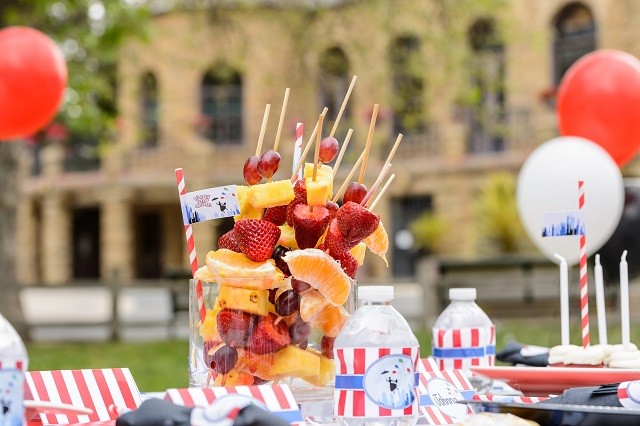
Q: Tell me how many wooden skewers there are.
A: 11